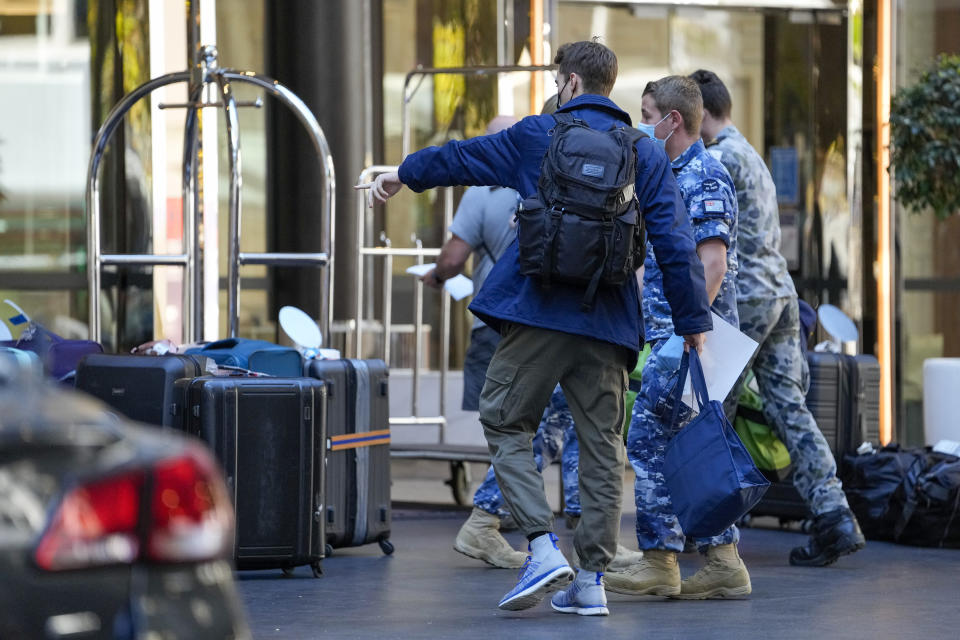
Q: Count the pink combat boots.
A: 0